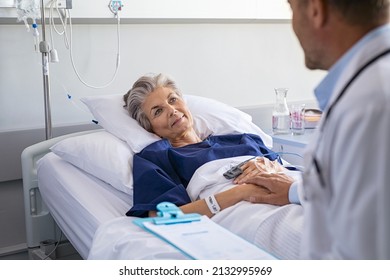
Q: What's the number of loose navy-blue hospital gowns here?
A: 1